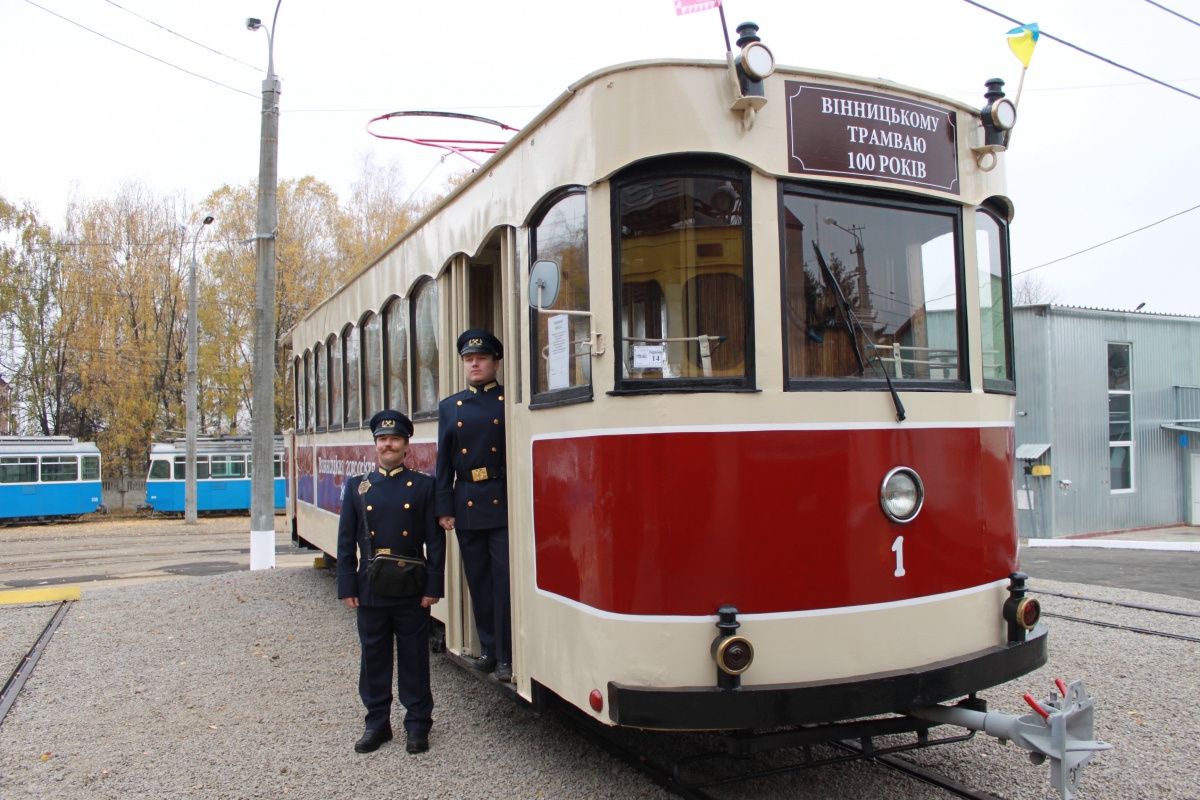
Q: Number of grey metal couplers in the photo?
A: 1